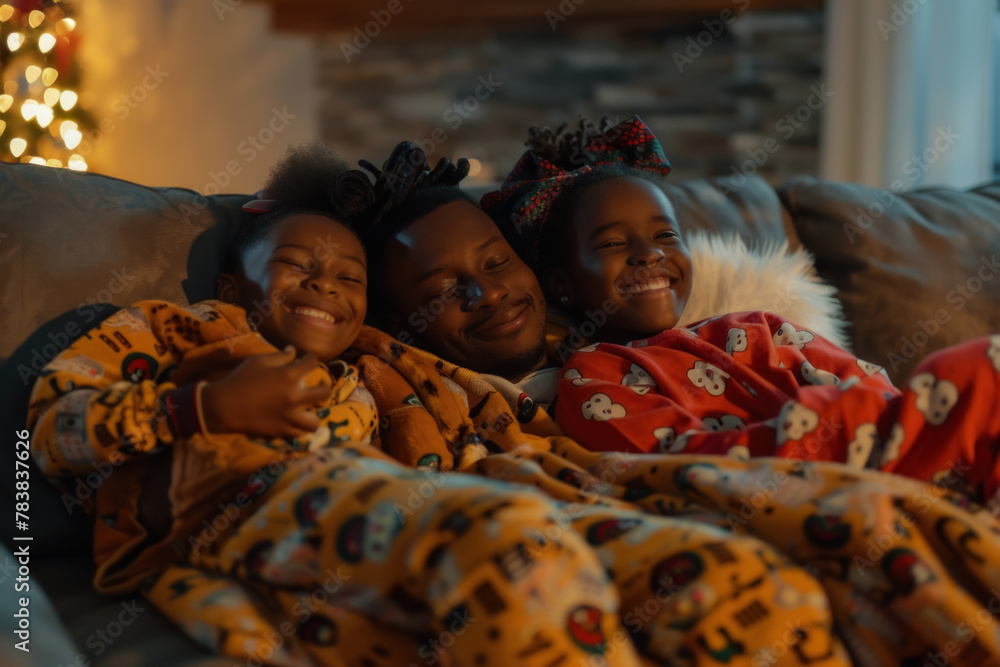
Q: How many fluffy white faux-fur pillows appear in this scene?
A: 1